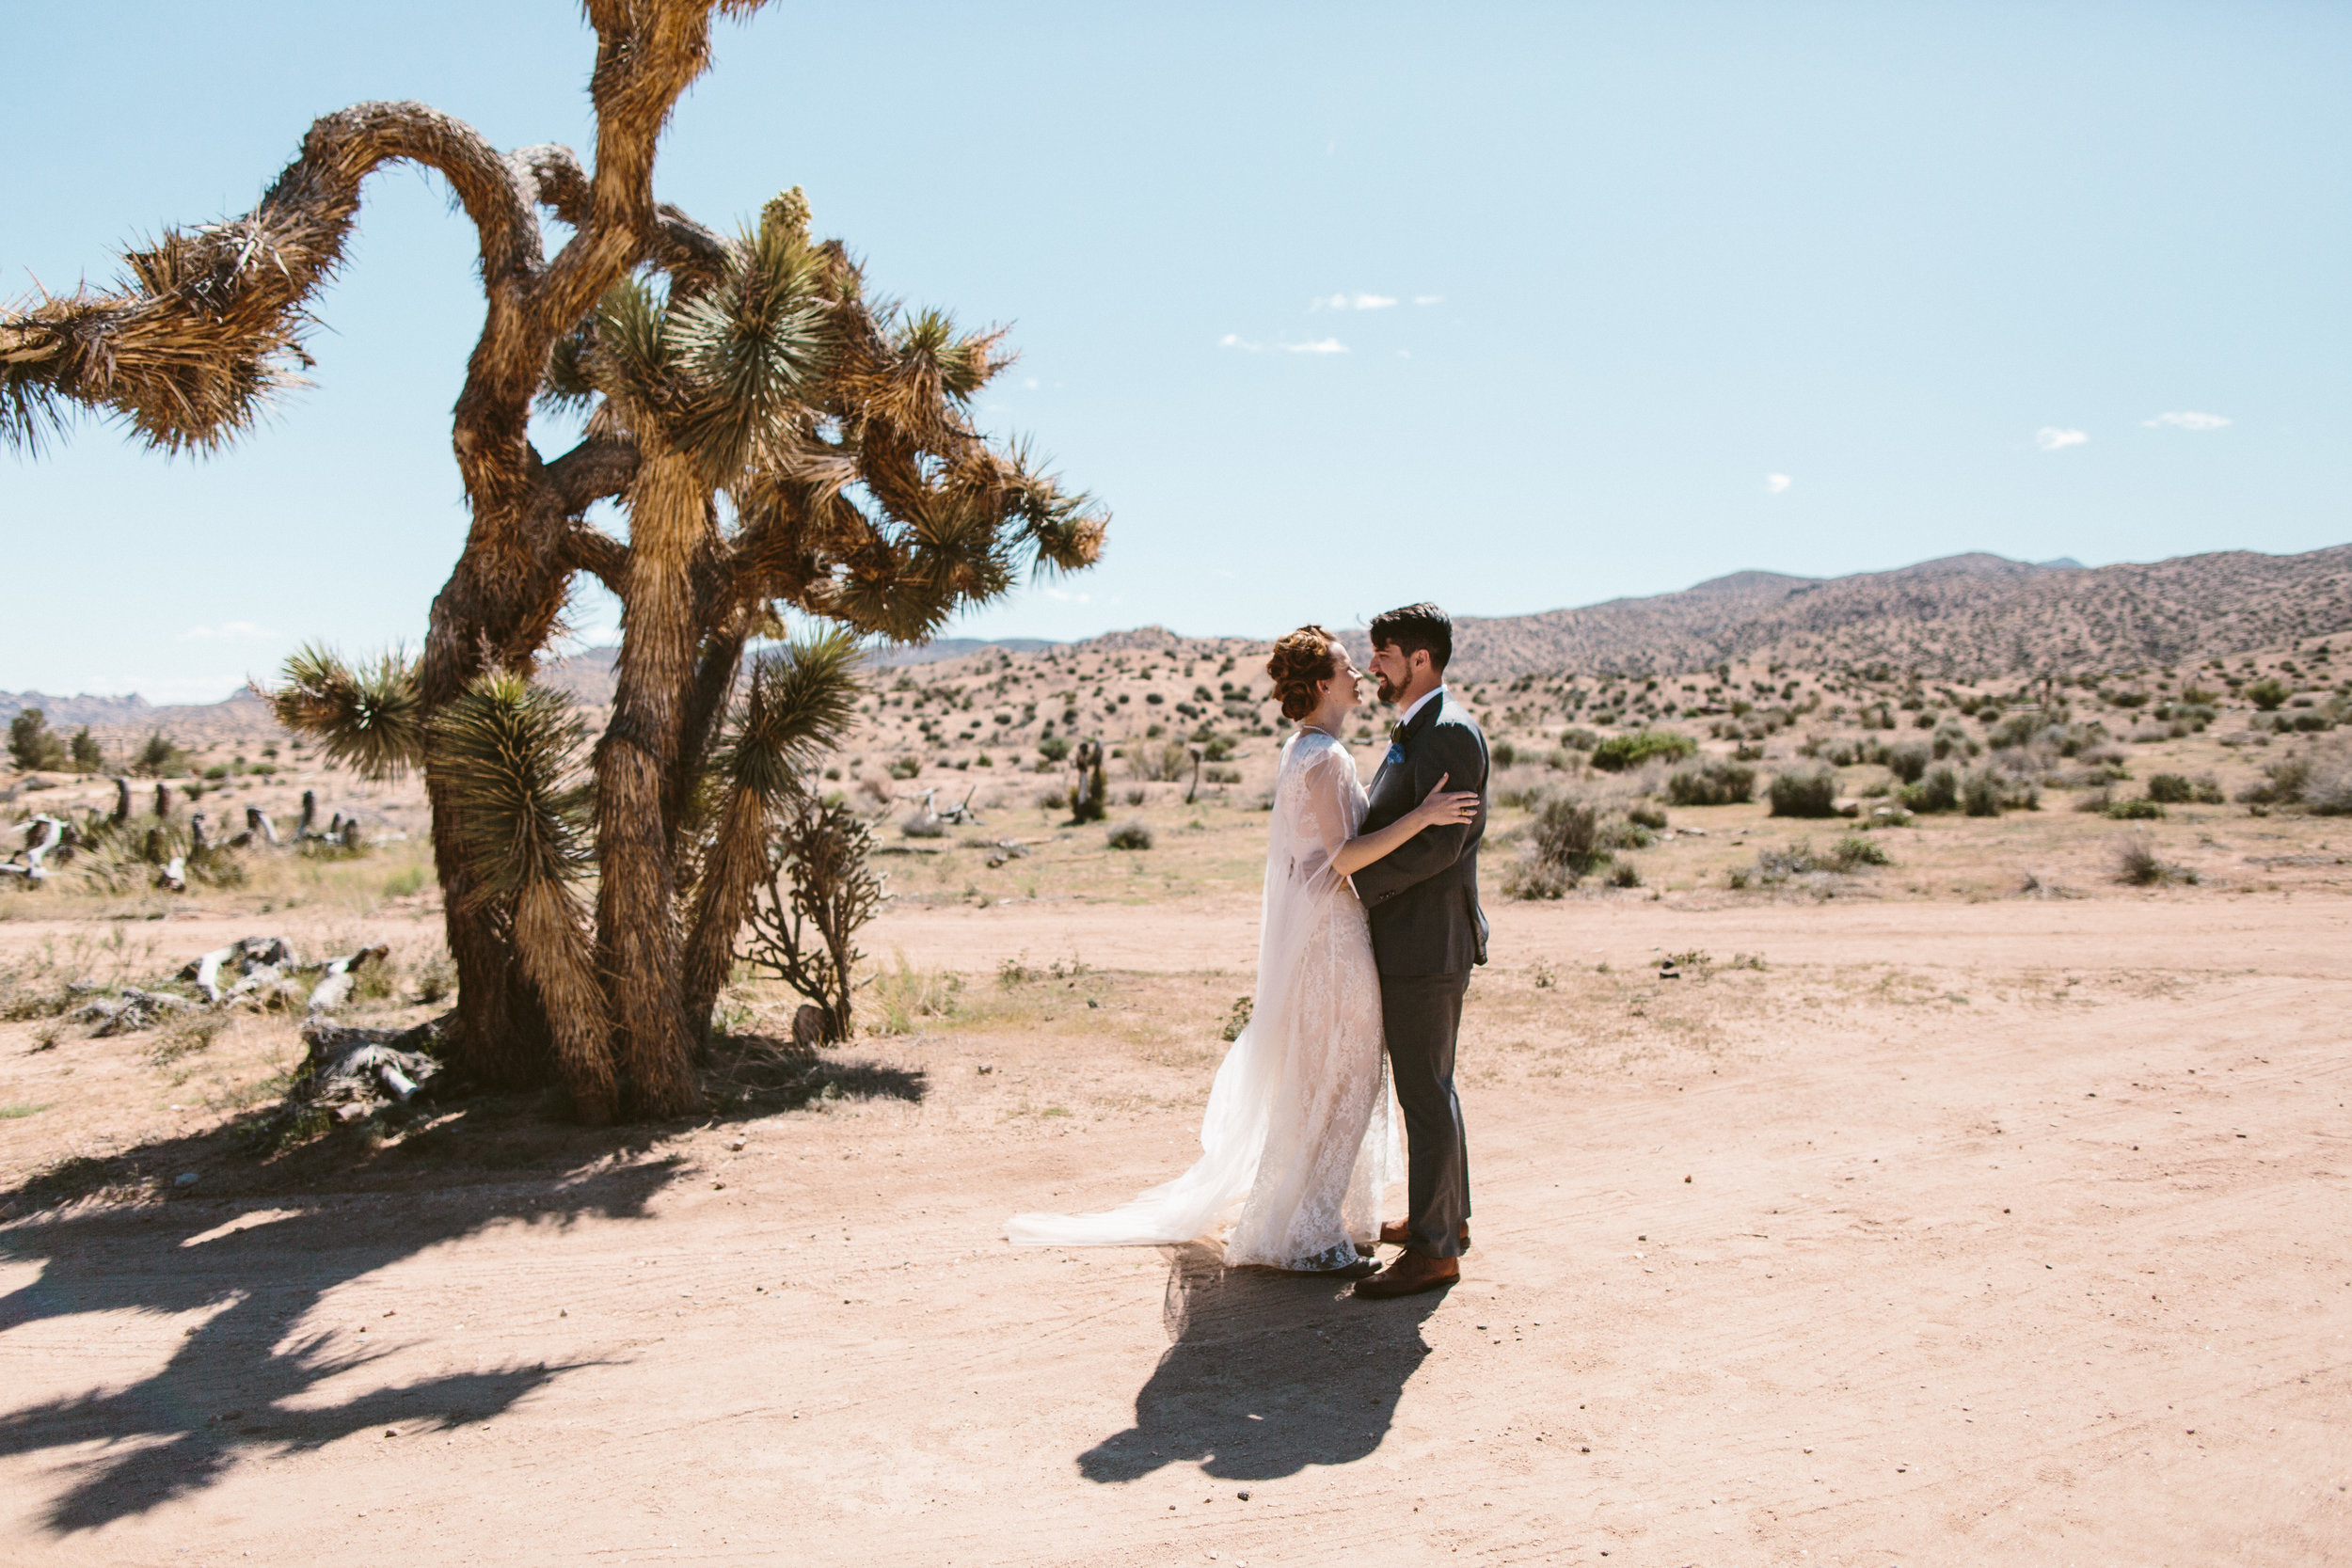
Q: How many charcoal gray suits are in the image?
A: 1